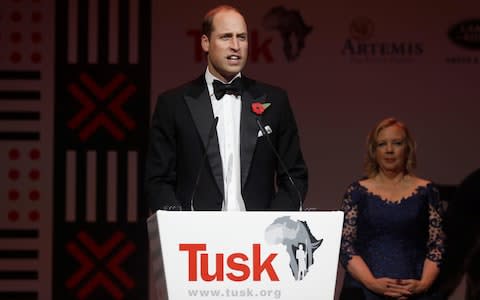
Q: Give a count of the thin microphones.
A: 2